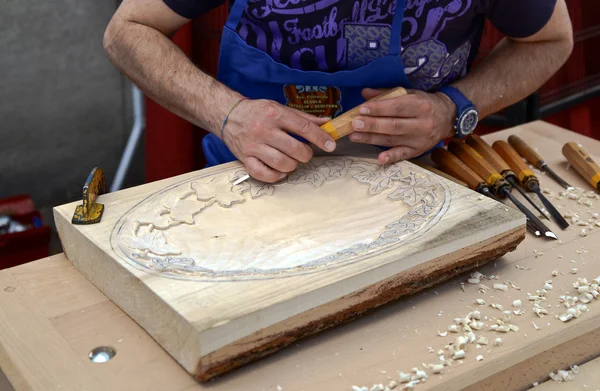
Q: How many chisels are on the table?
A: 6